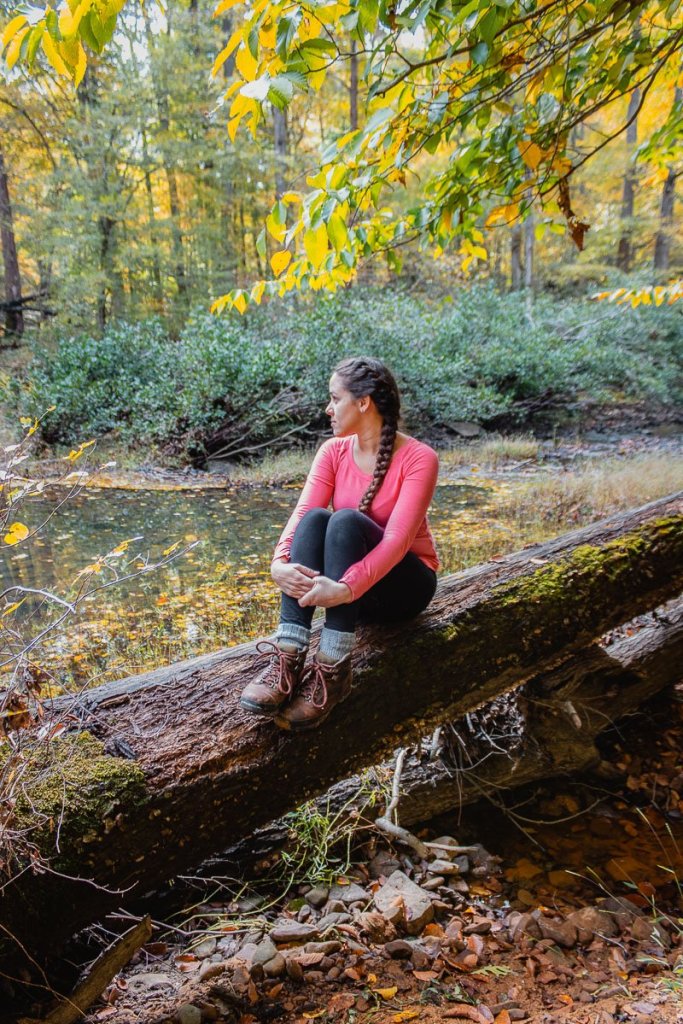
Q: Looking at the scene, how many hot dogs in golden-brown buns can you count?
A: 0